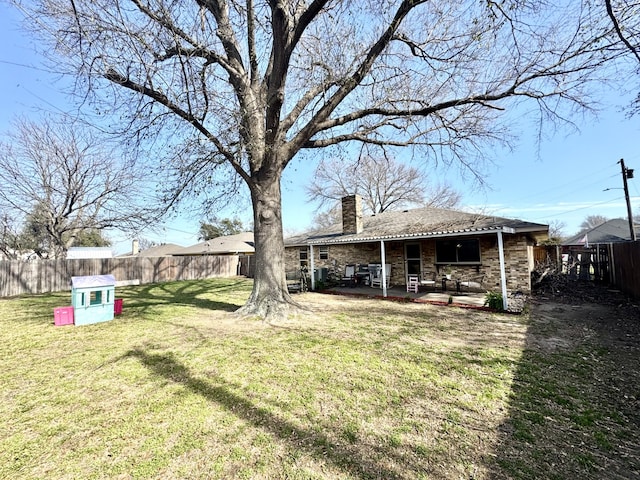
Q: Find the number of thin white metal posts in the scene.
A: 3